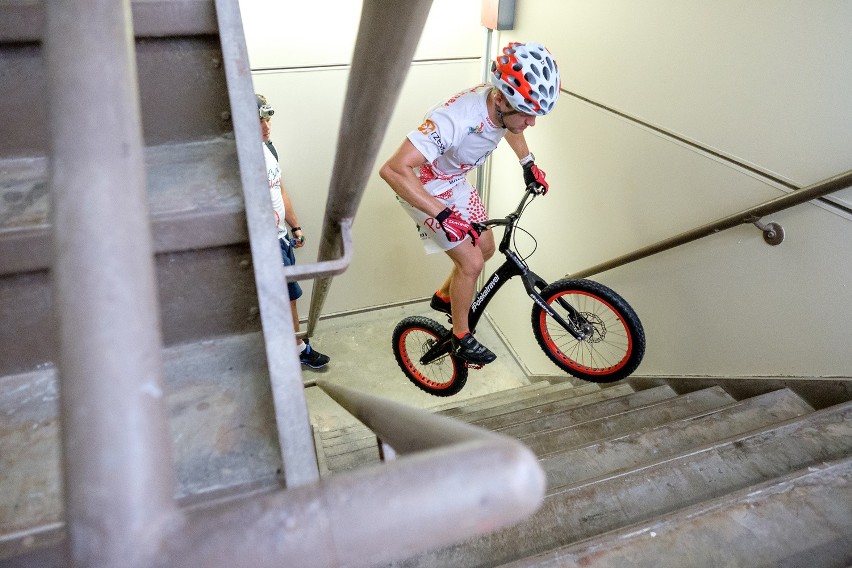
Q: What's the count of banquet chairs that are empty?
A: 0